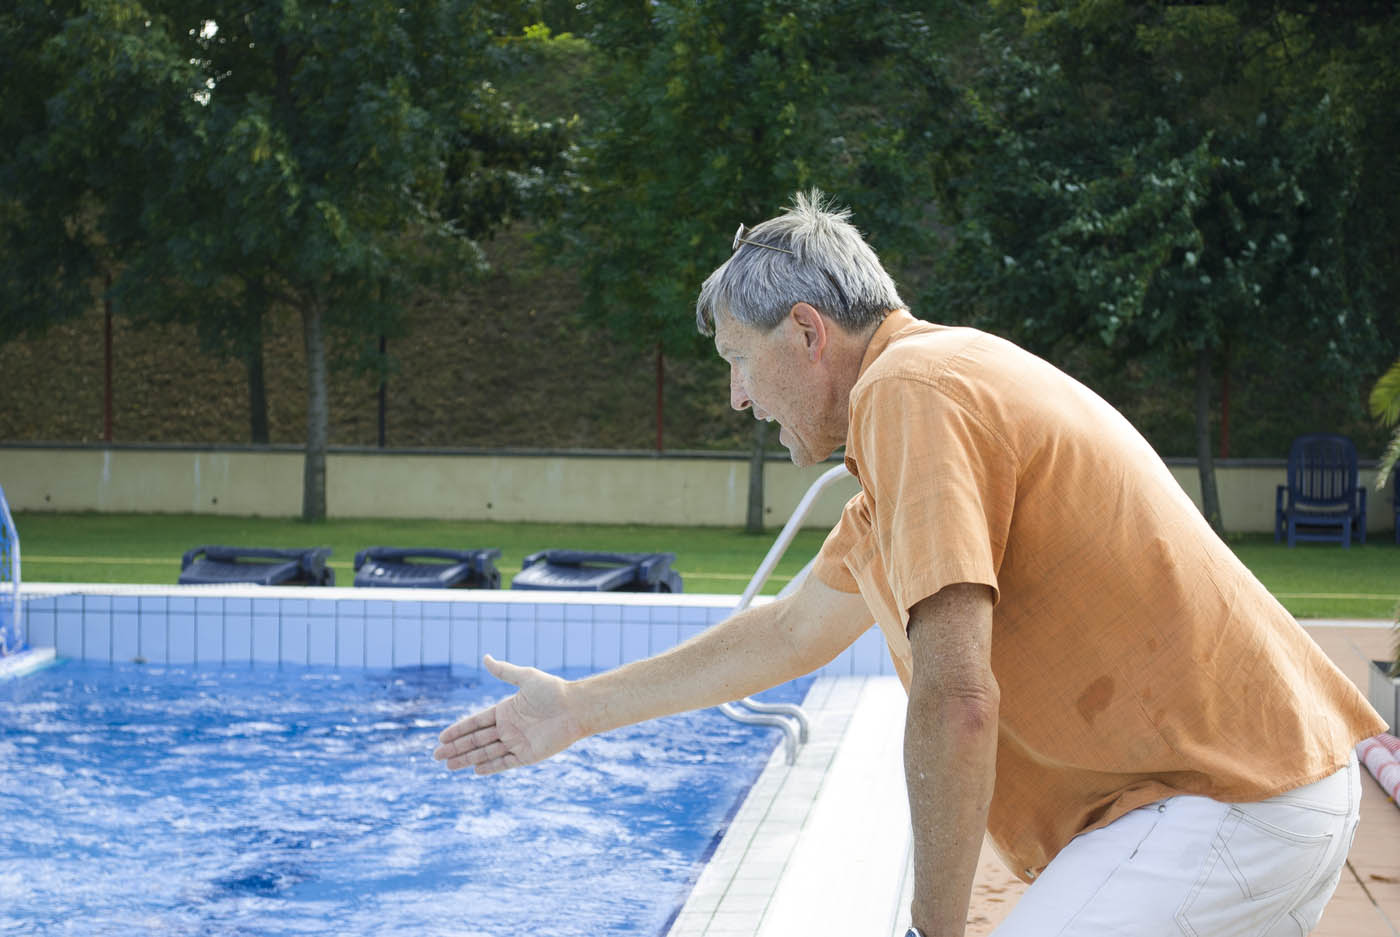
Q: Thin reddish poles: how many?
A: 3